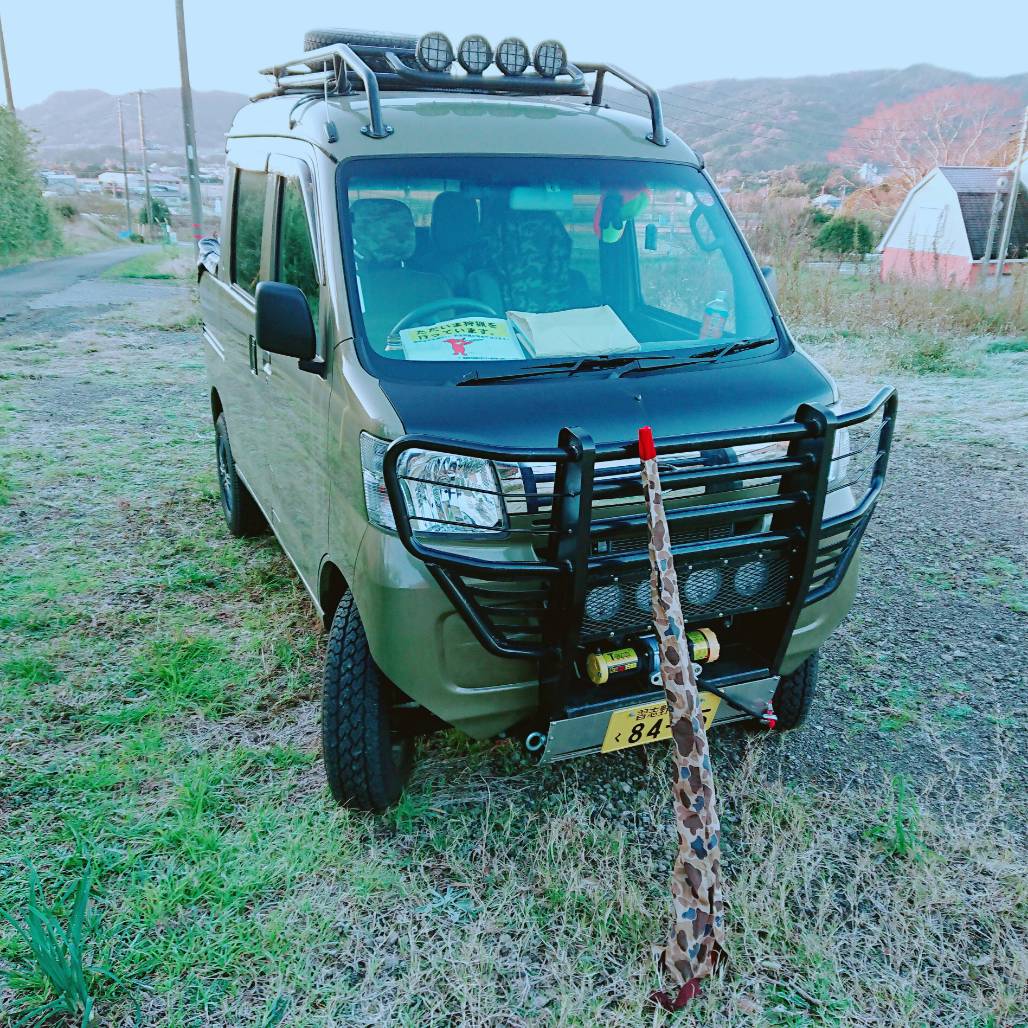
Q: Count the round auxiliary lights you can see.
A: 8